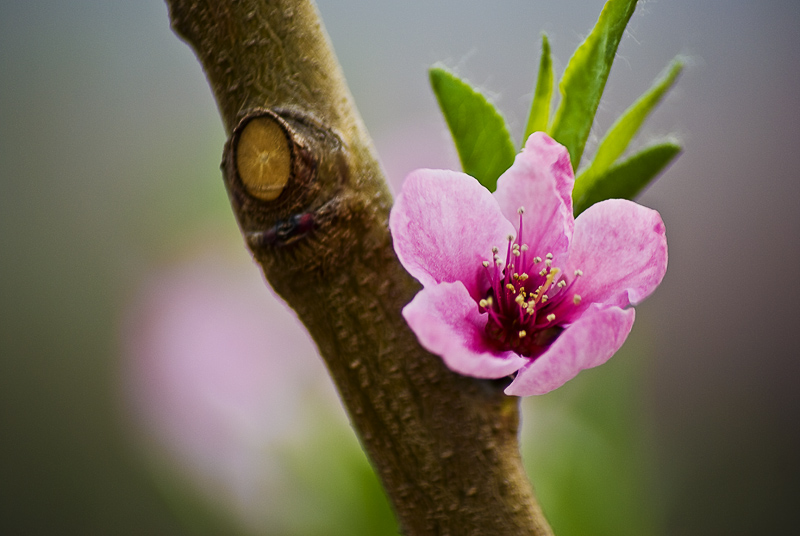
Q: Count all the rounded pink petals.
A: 5